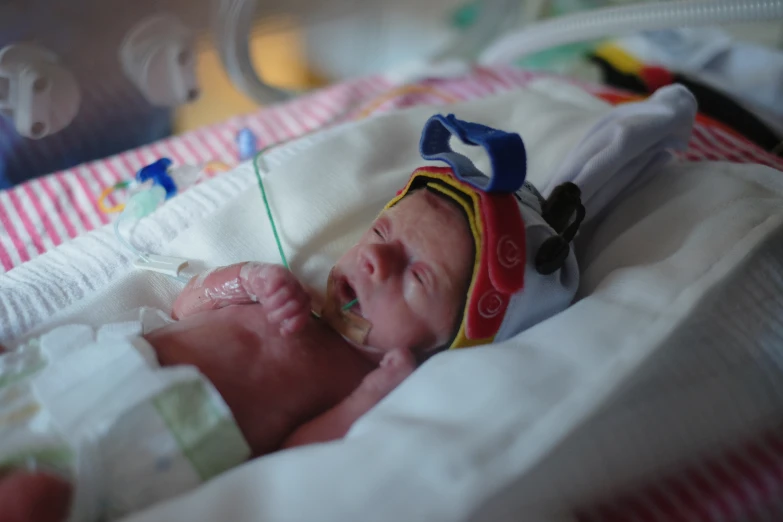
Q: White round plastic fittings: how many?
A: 2